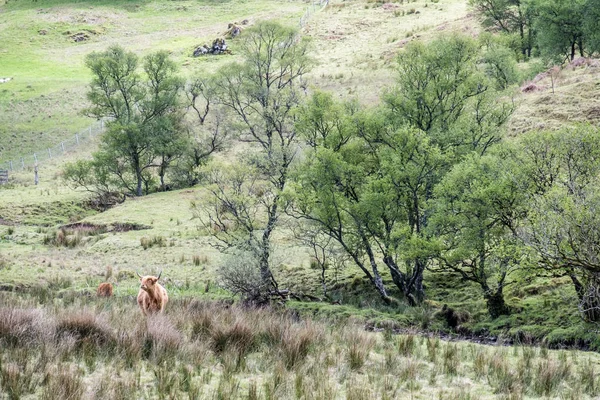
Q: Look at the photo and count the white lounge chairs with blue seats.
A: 0